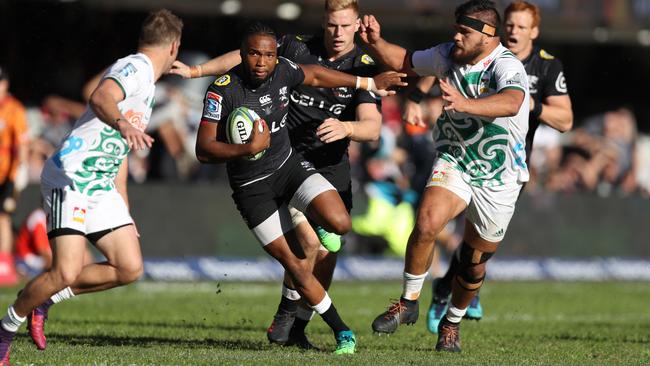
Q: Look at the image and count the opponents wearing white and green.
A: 2